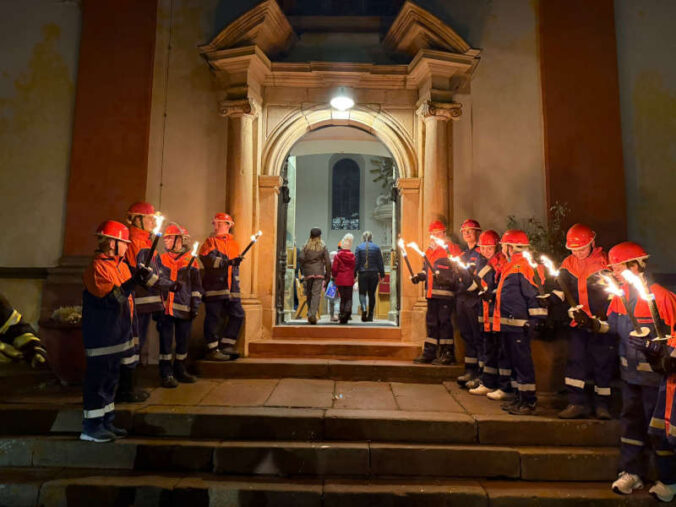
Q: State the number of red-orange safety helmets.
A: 10